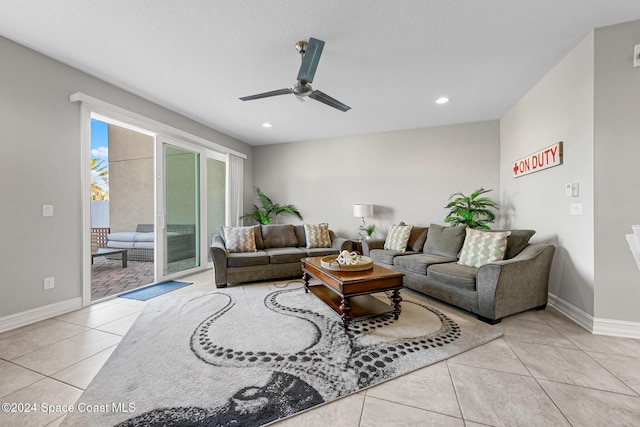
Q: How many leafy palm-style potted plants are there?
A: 2